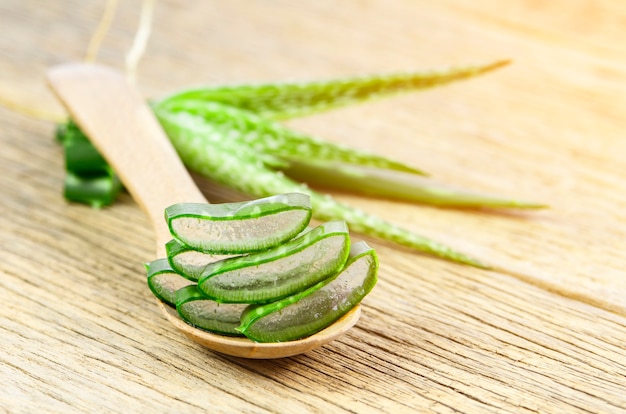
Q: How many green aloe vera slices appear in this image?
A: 6